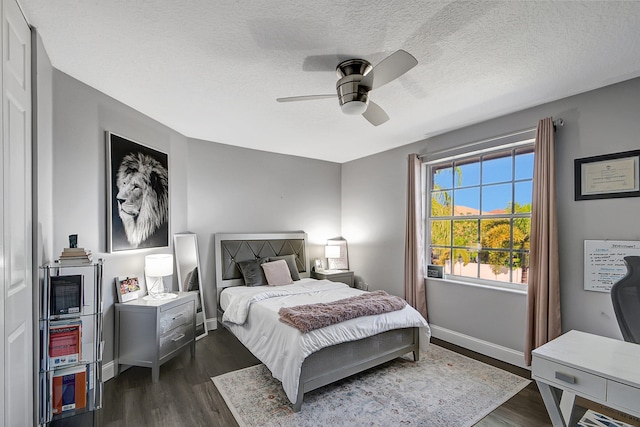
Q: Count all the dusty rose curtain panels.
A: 2